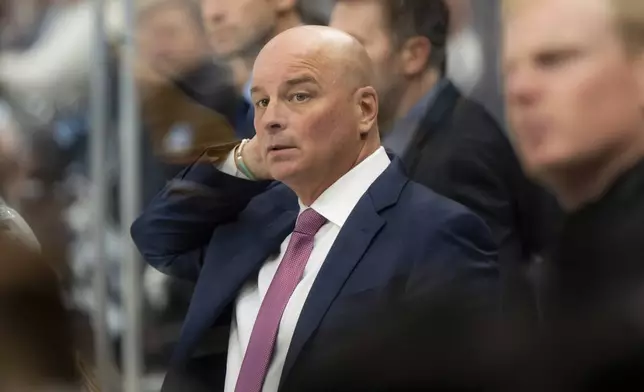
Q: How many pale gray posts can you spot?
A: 2